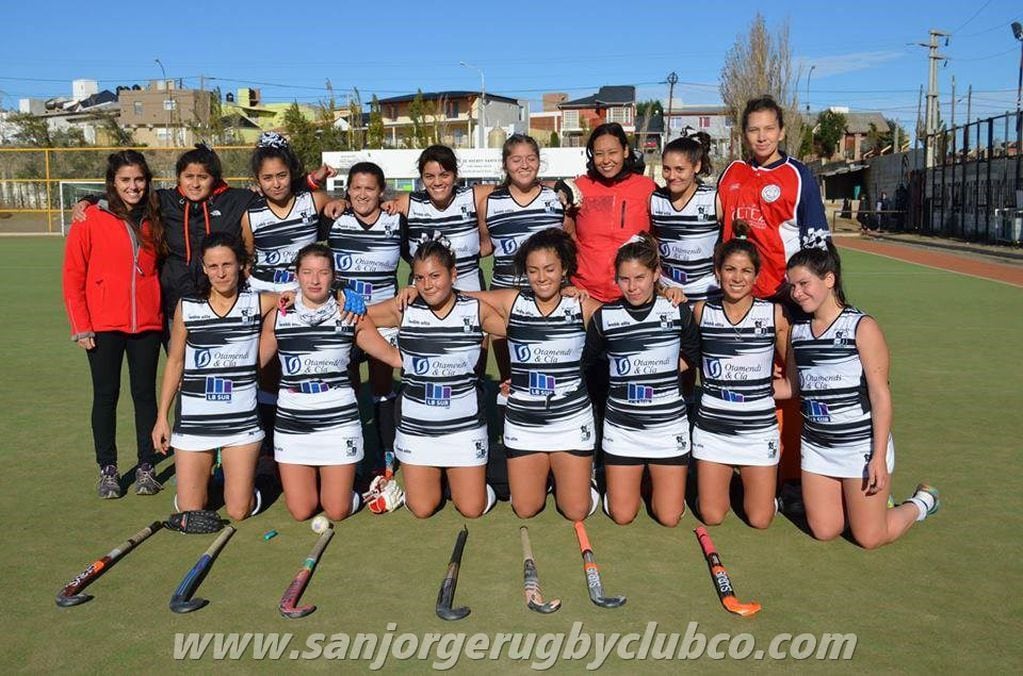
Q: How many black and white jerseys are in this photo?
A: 12